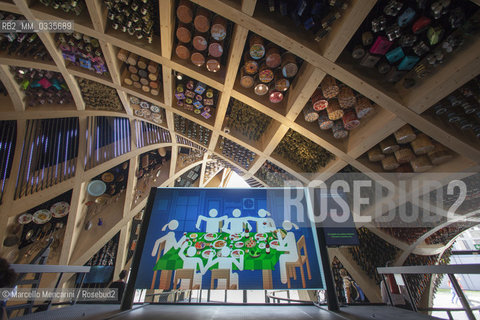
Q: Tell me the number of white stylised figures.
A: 7